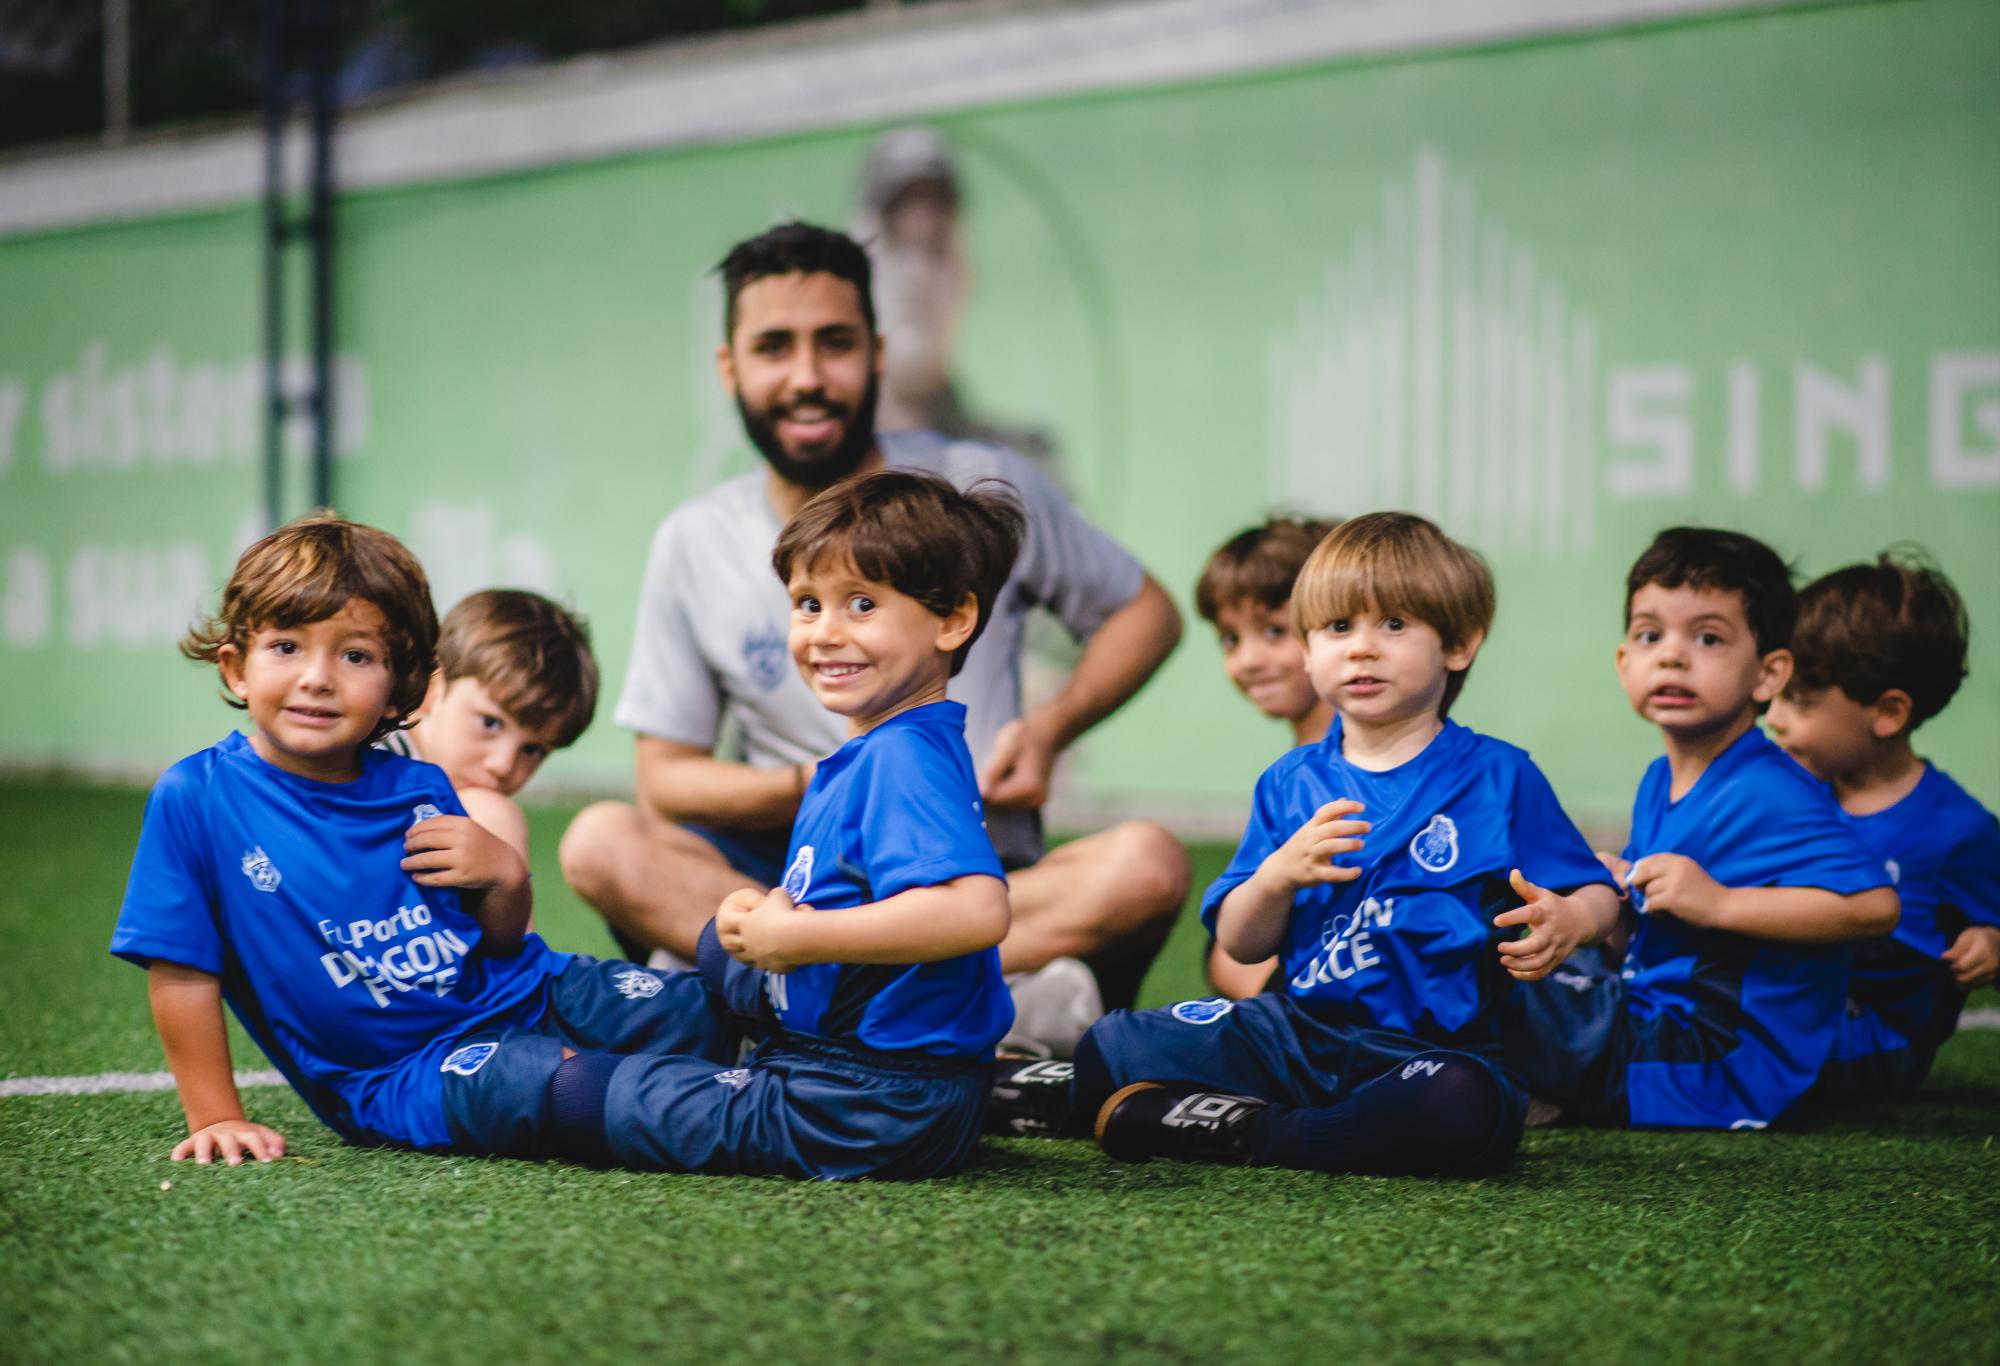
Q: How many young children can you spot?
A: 7